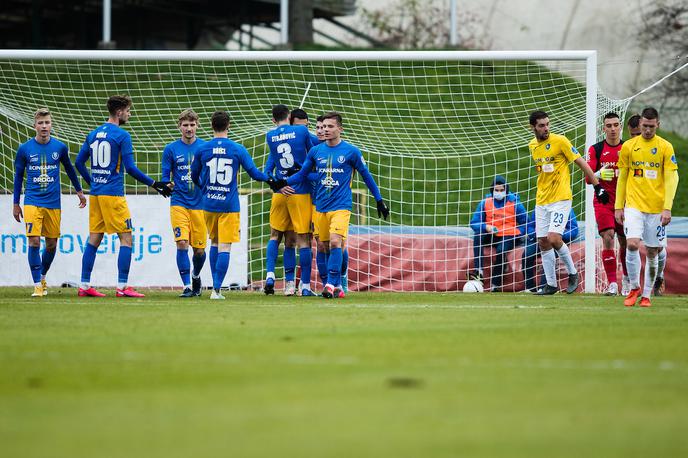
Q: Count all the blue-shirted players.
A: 8